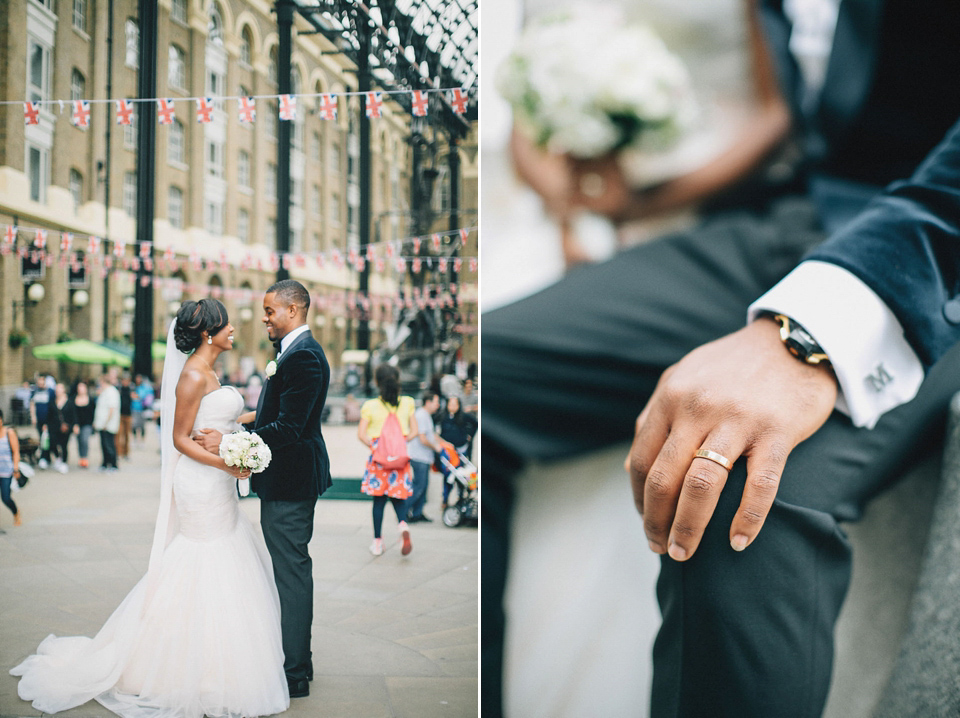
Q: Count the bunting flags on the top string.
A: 11